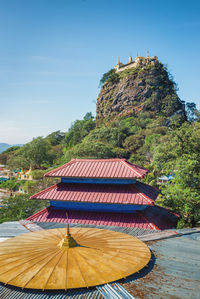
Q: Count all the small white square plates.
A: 0